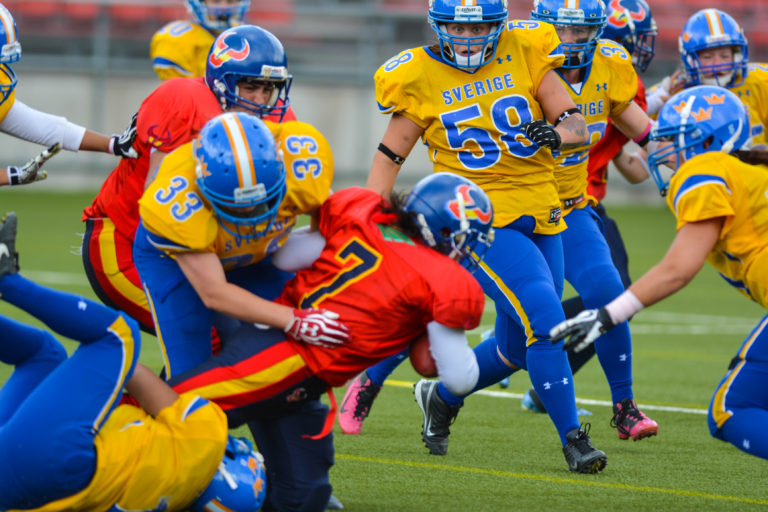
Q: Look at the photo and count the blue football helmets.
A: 11